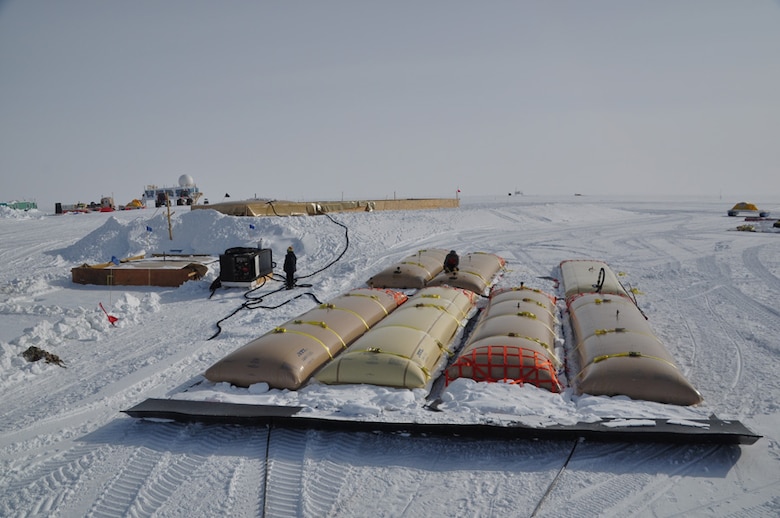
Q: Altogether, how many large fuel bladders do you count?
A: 7